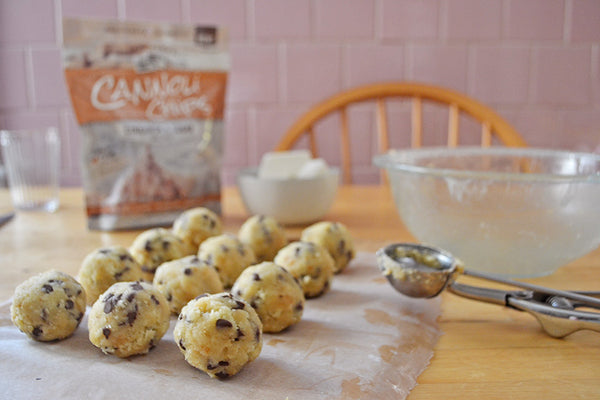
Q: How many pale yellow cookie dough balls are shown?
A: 12